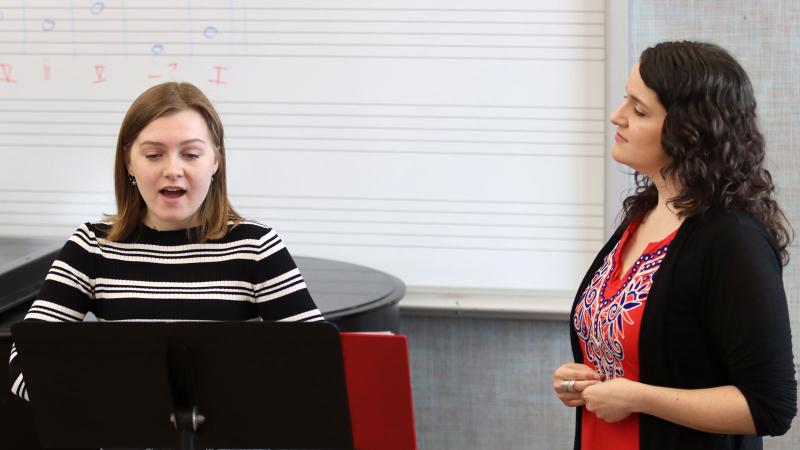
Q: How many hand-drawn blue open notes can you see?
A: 4